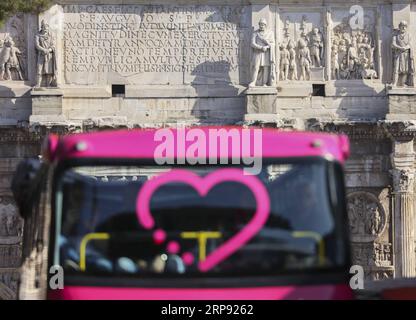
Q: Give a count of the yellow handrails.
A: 3